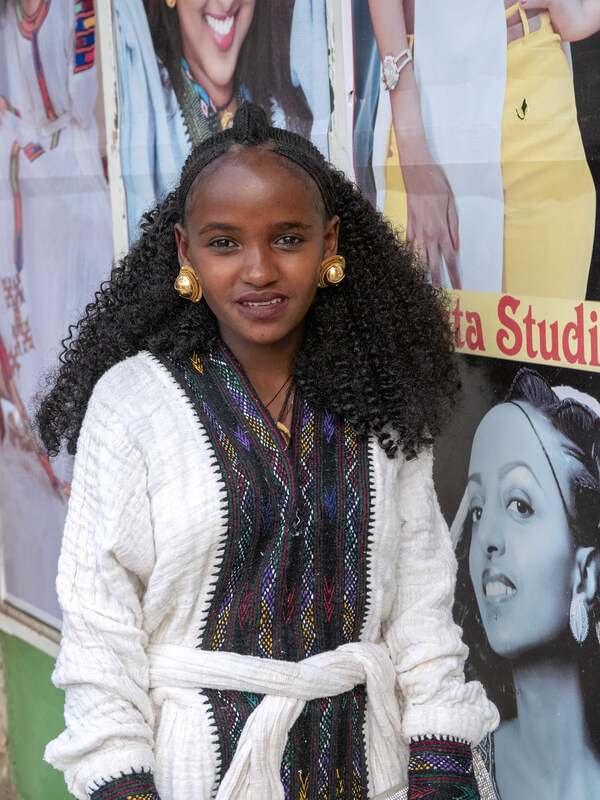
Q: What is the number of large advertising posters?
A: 4